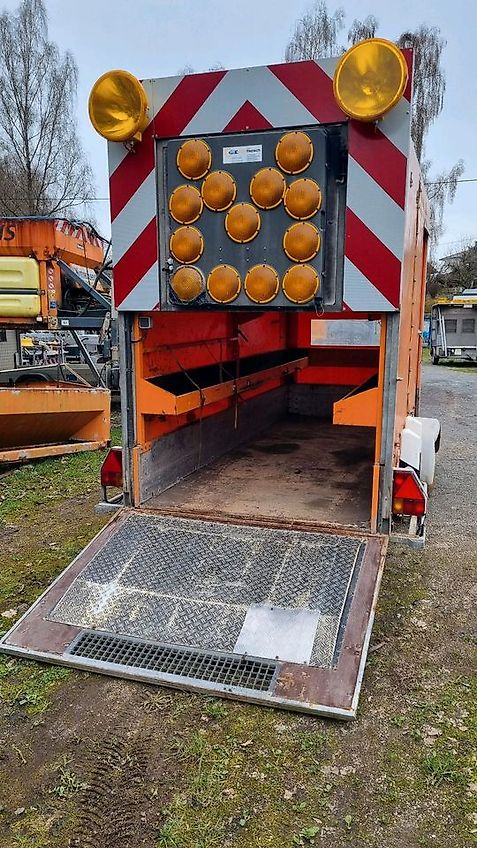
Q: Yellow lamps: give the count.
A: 15